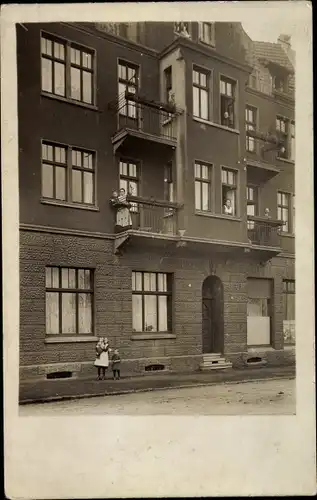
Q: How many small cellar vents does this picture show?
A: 3